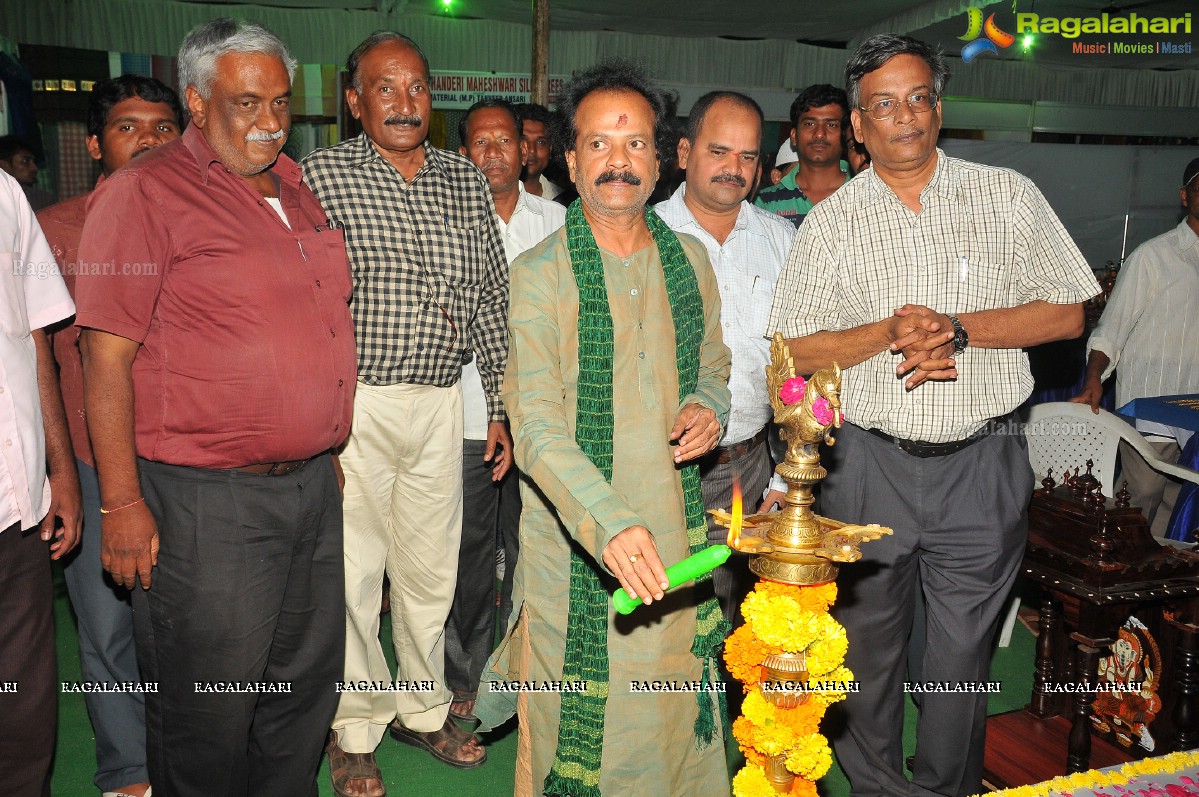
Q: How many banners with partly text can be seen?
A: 1